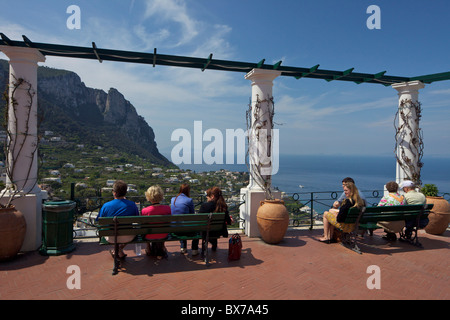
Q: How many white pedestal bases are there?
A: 3